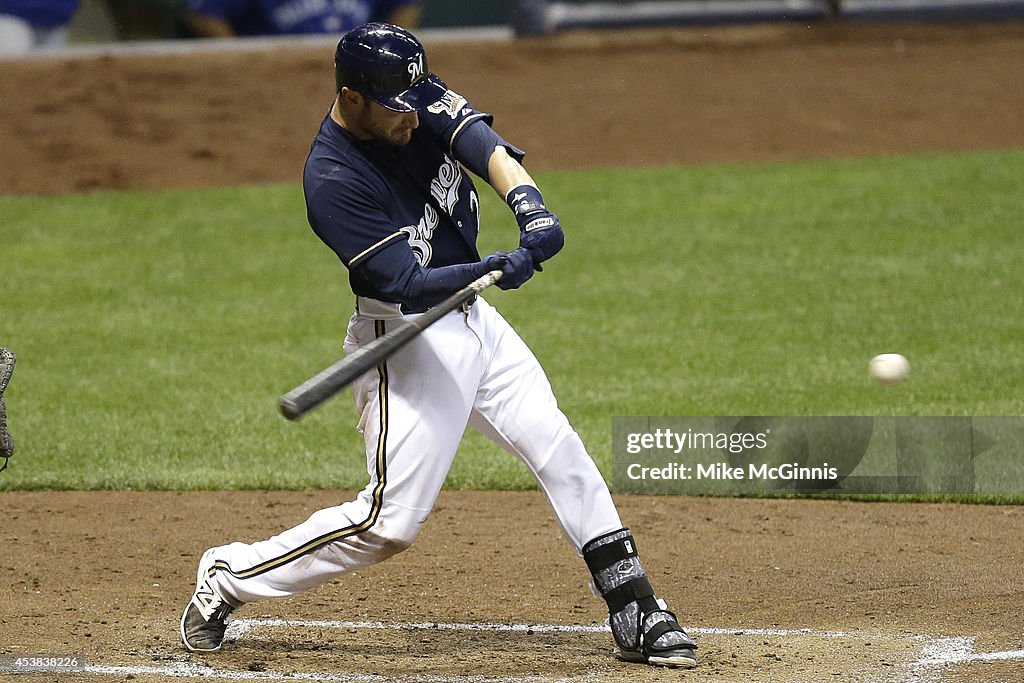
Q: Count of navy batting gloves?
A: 2